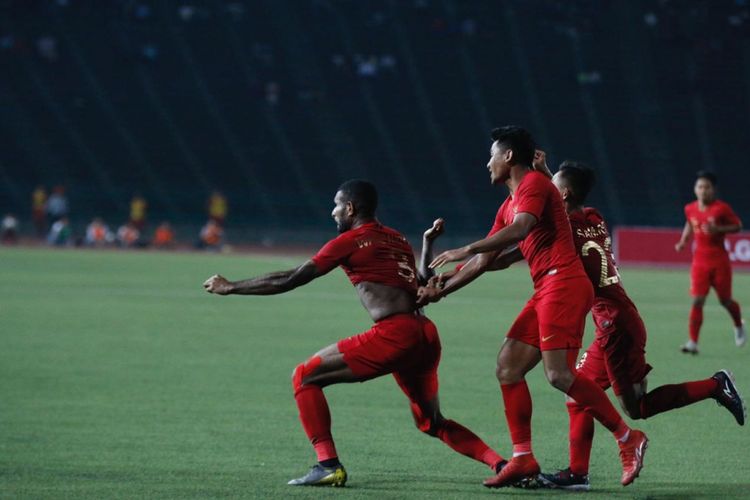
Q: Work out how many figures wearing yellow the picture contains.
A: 3